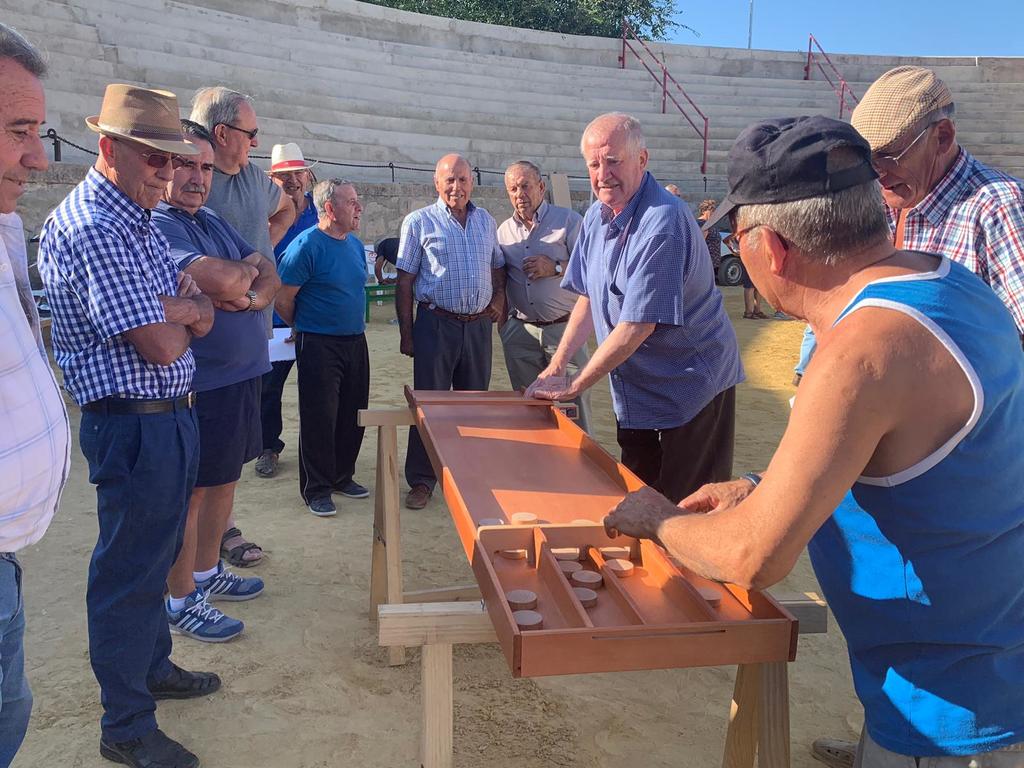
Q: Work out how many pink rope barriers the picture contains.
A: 0